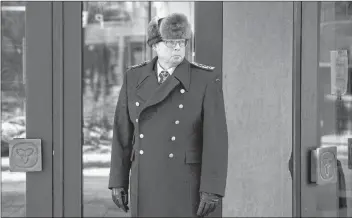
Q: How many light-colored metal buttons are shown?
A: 9